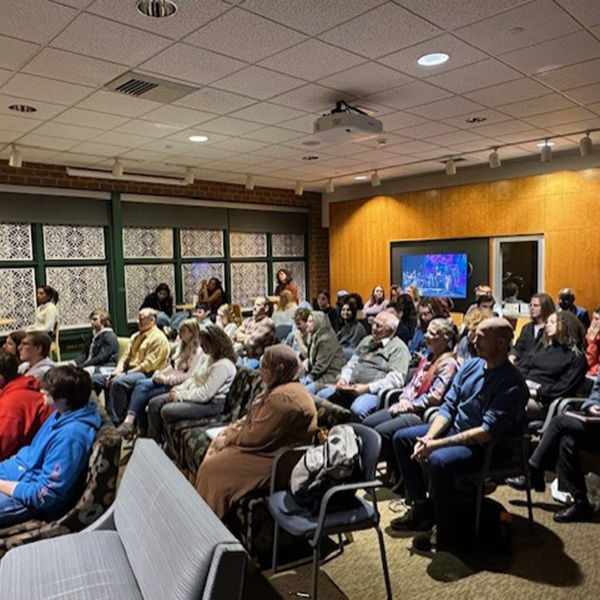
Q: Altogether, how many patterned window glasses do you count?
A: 12